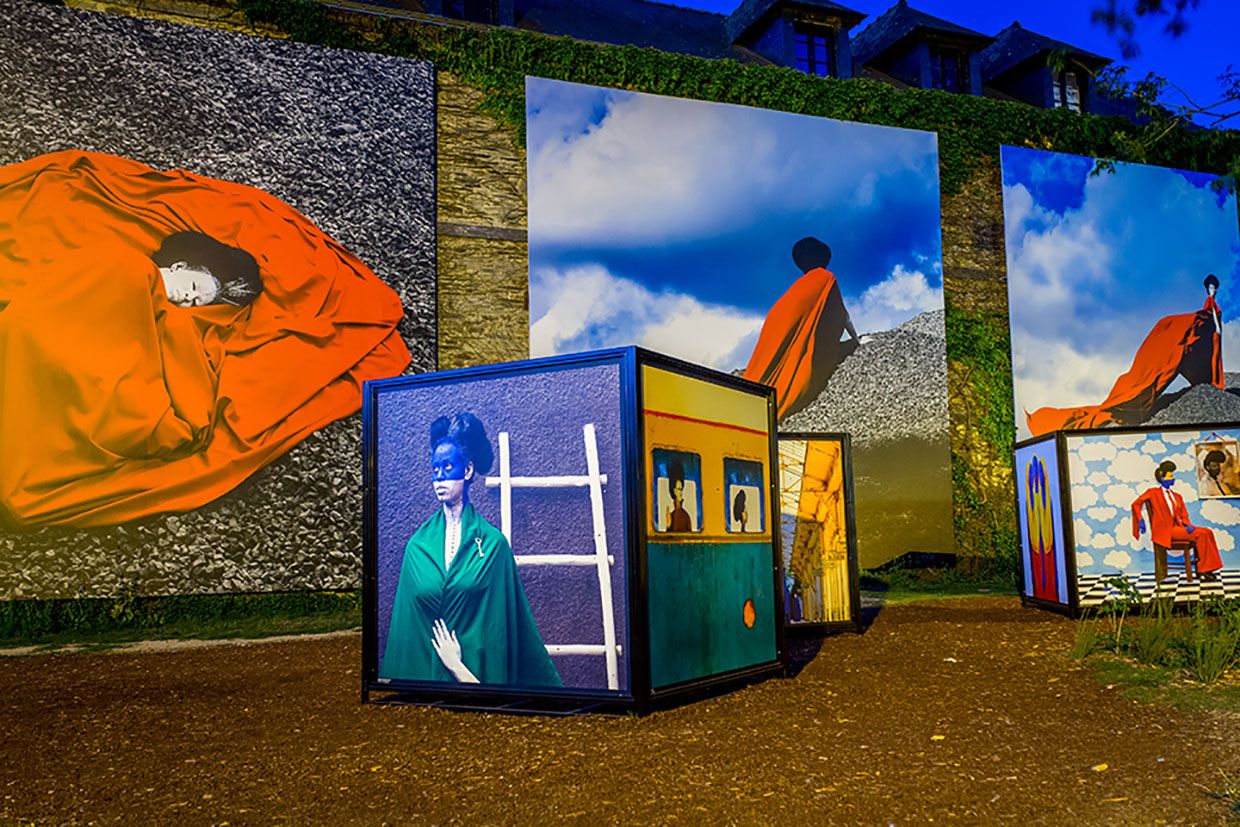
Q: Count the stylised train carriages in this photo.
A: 1